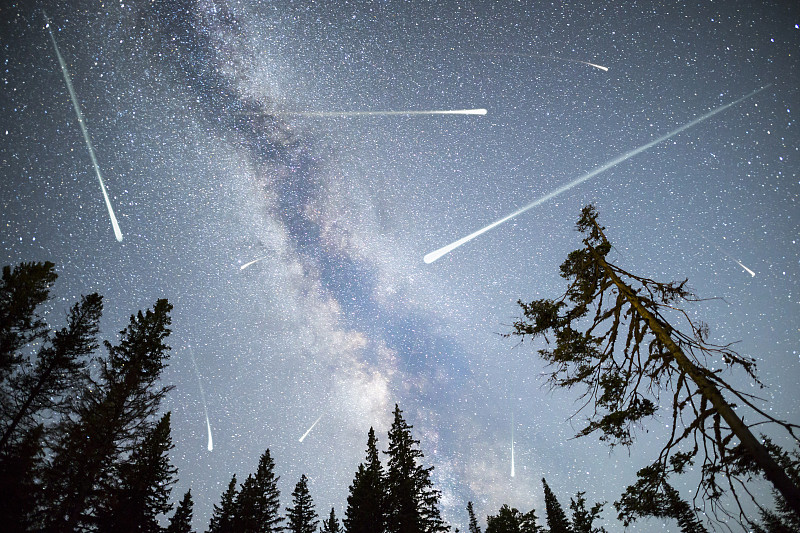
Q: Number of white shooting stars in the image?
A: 9